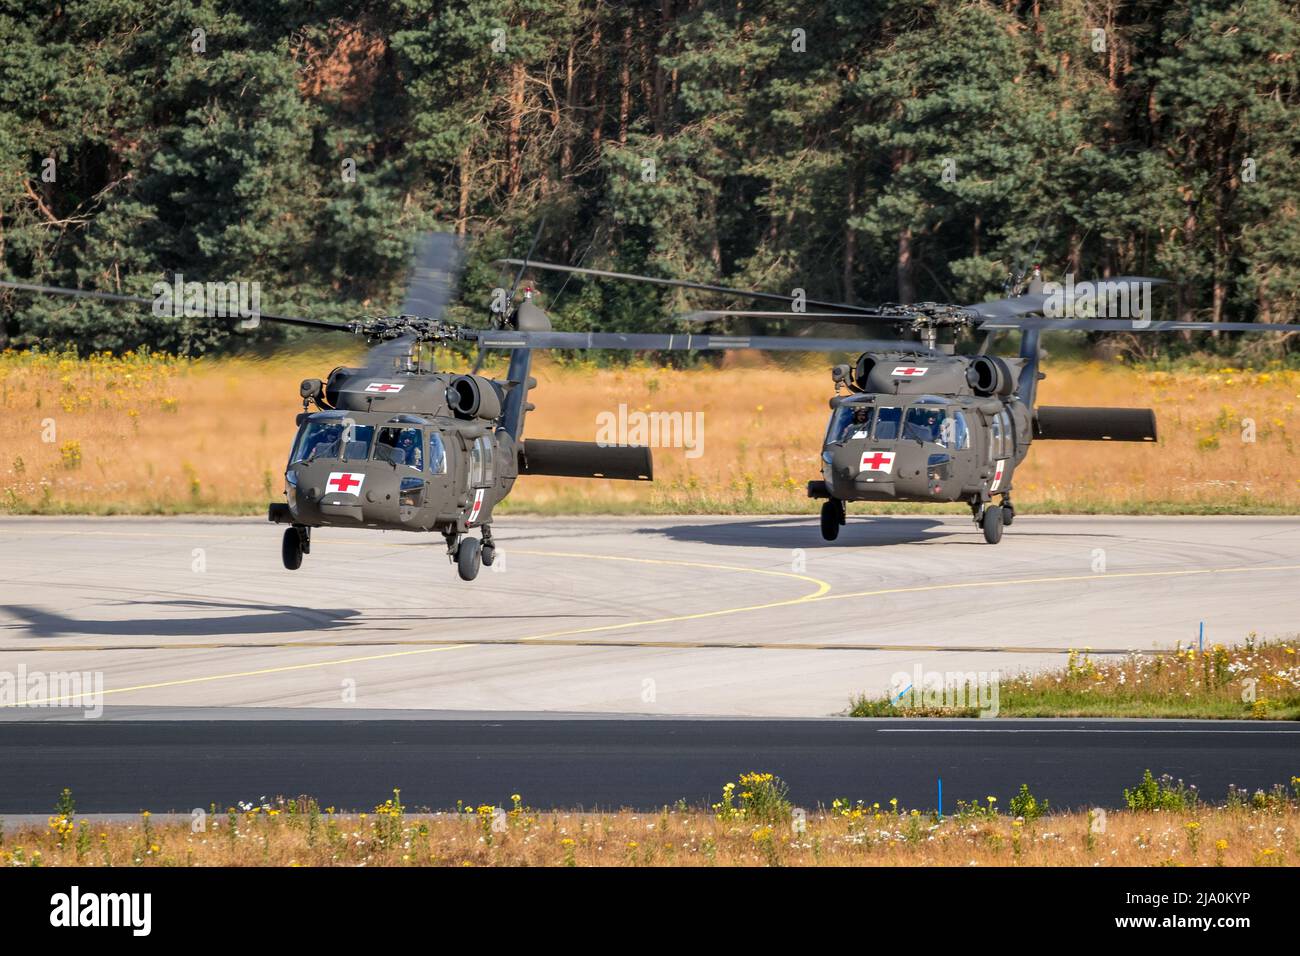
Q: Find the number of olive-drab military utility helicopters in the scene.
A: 2